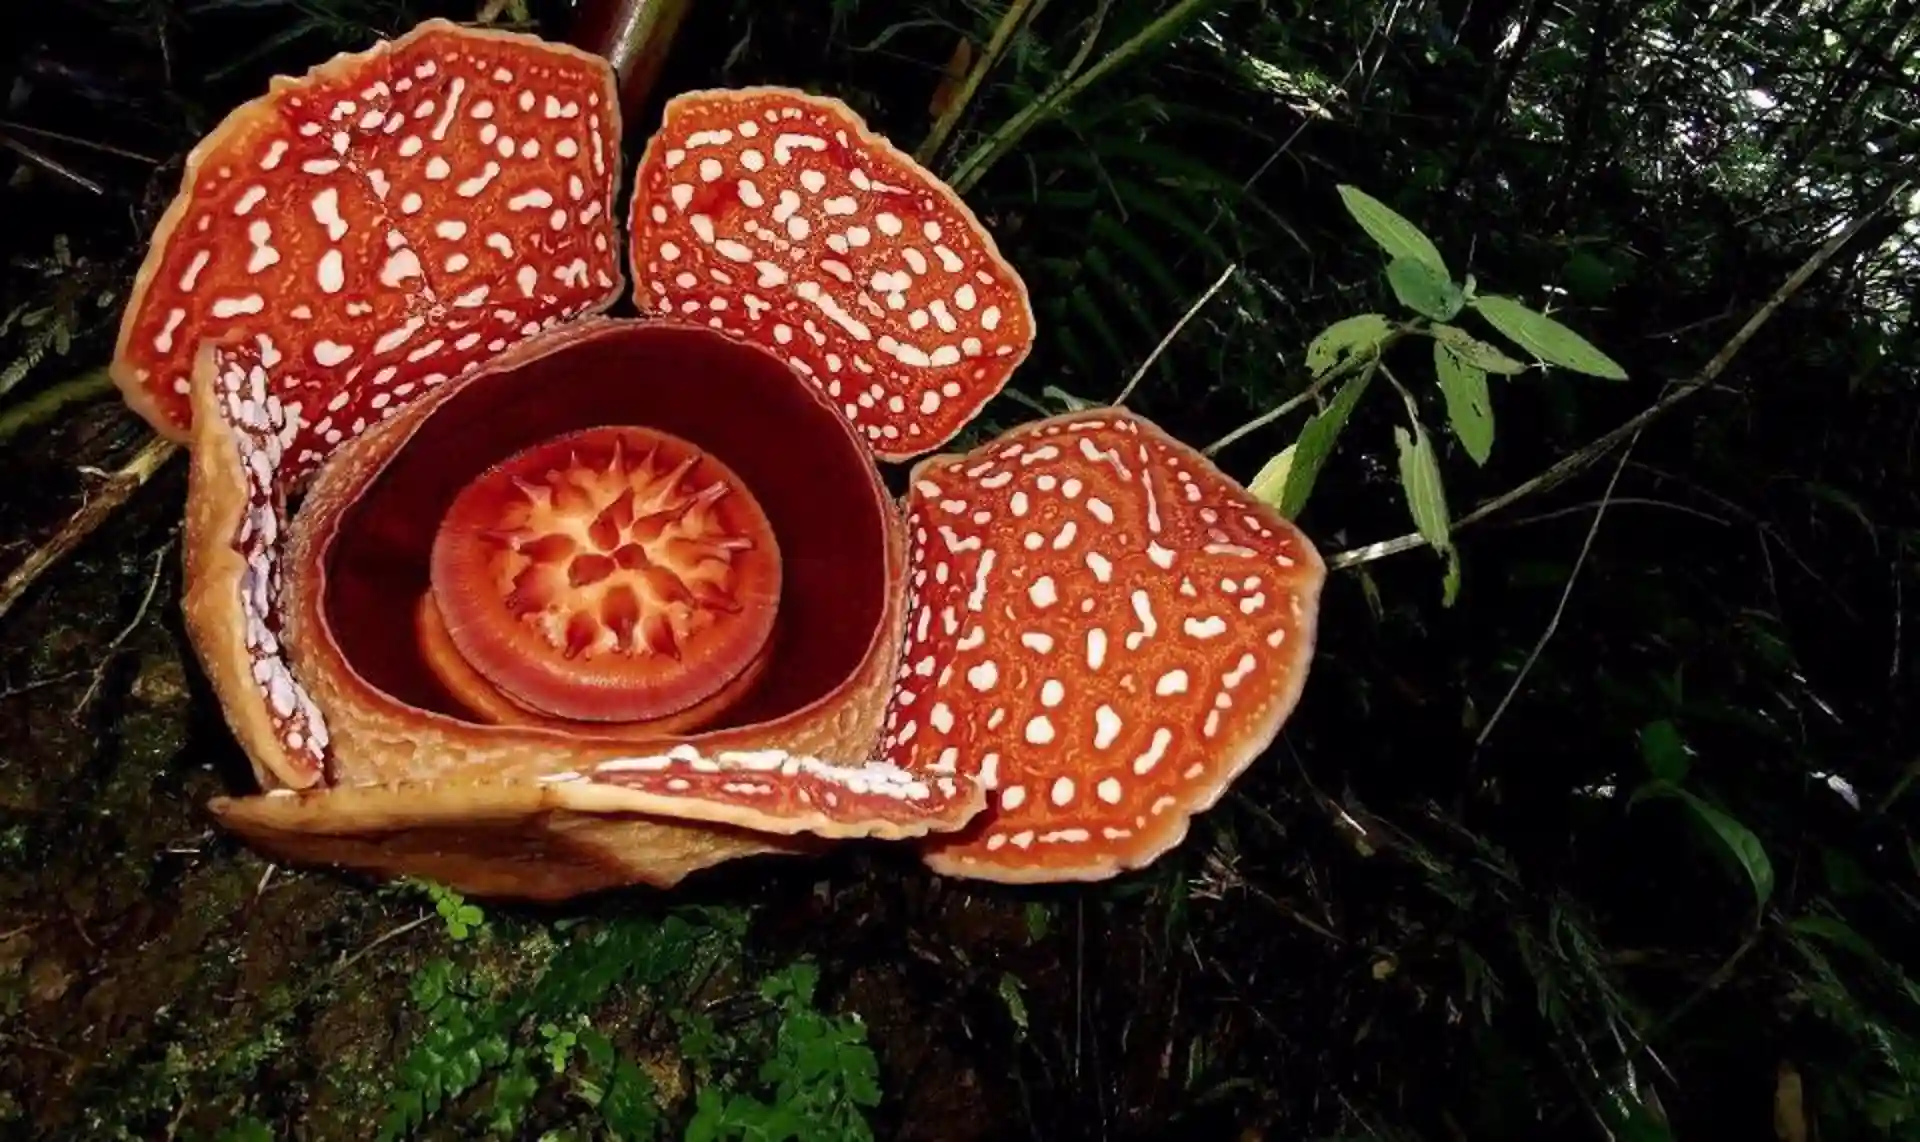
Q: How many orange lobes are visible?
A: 5